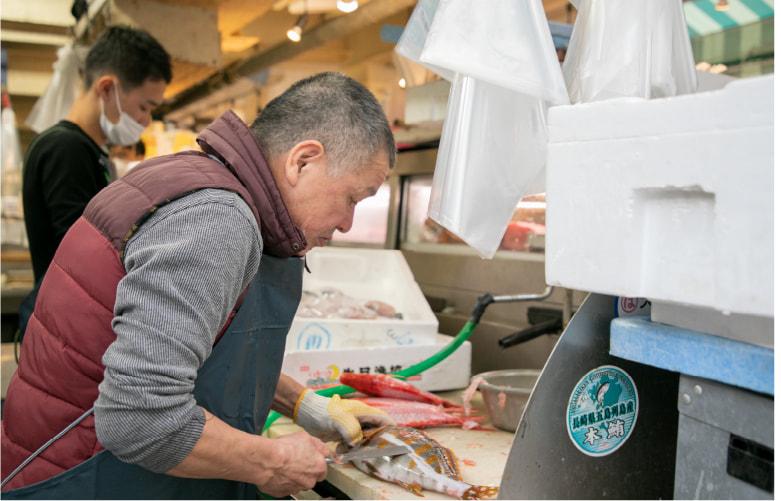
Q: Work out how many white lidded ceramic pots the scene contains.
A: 0